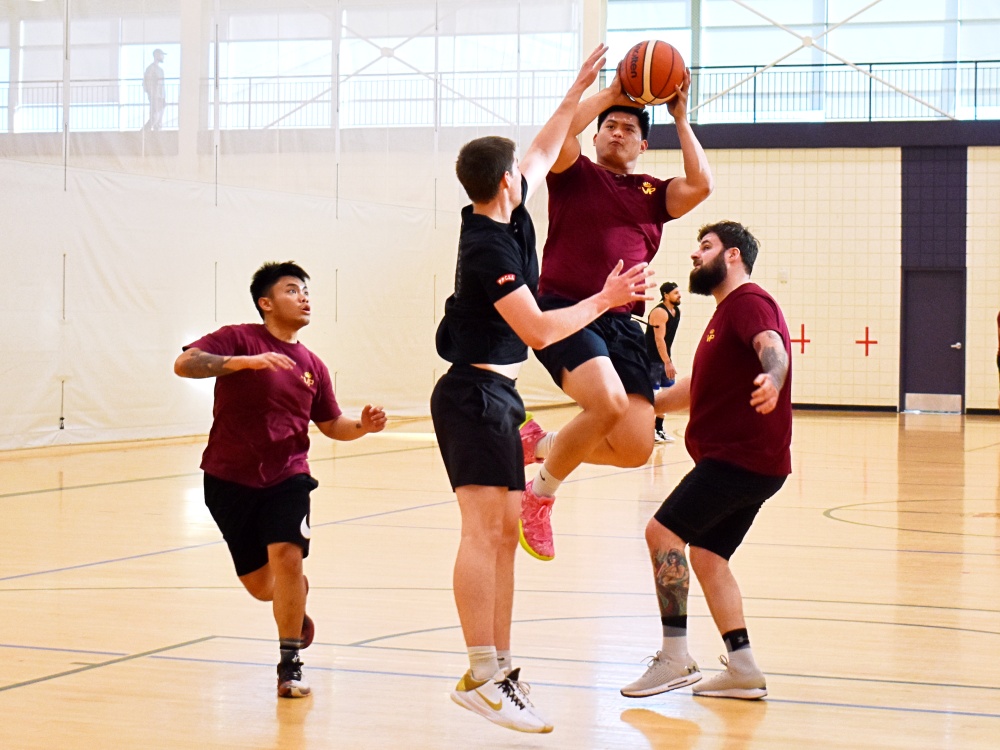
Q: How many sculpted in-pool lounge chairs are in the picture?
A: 0